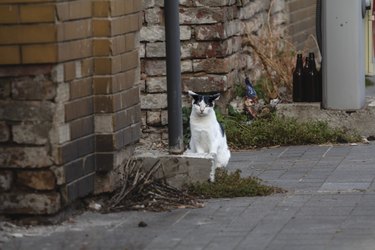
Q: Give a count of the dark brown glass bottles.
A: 3